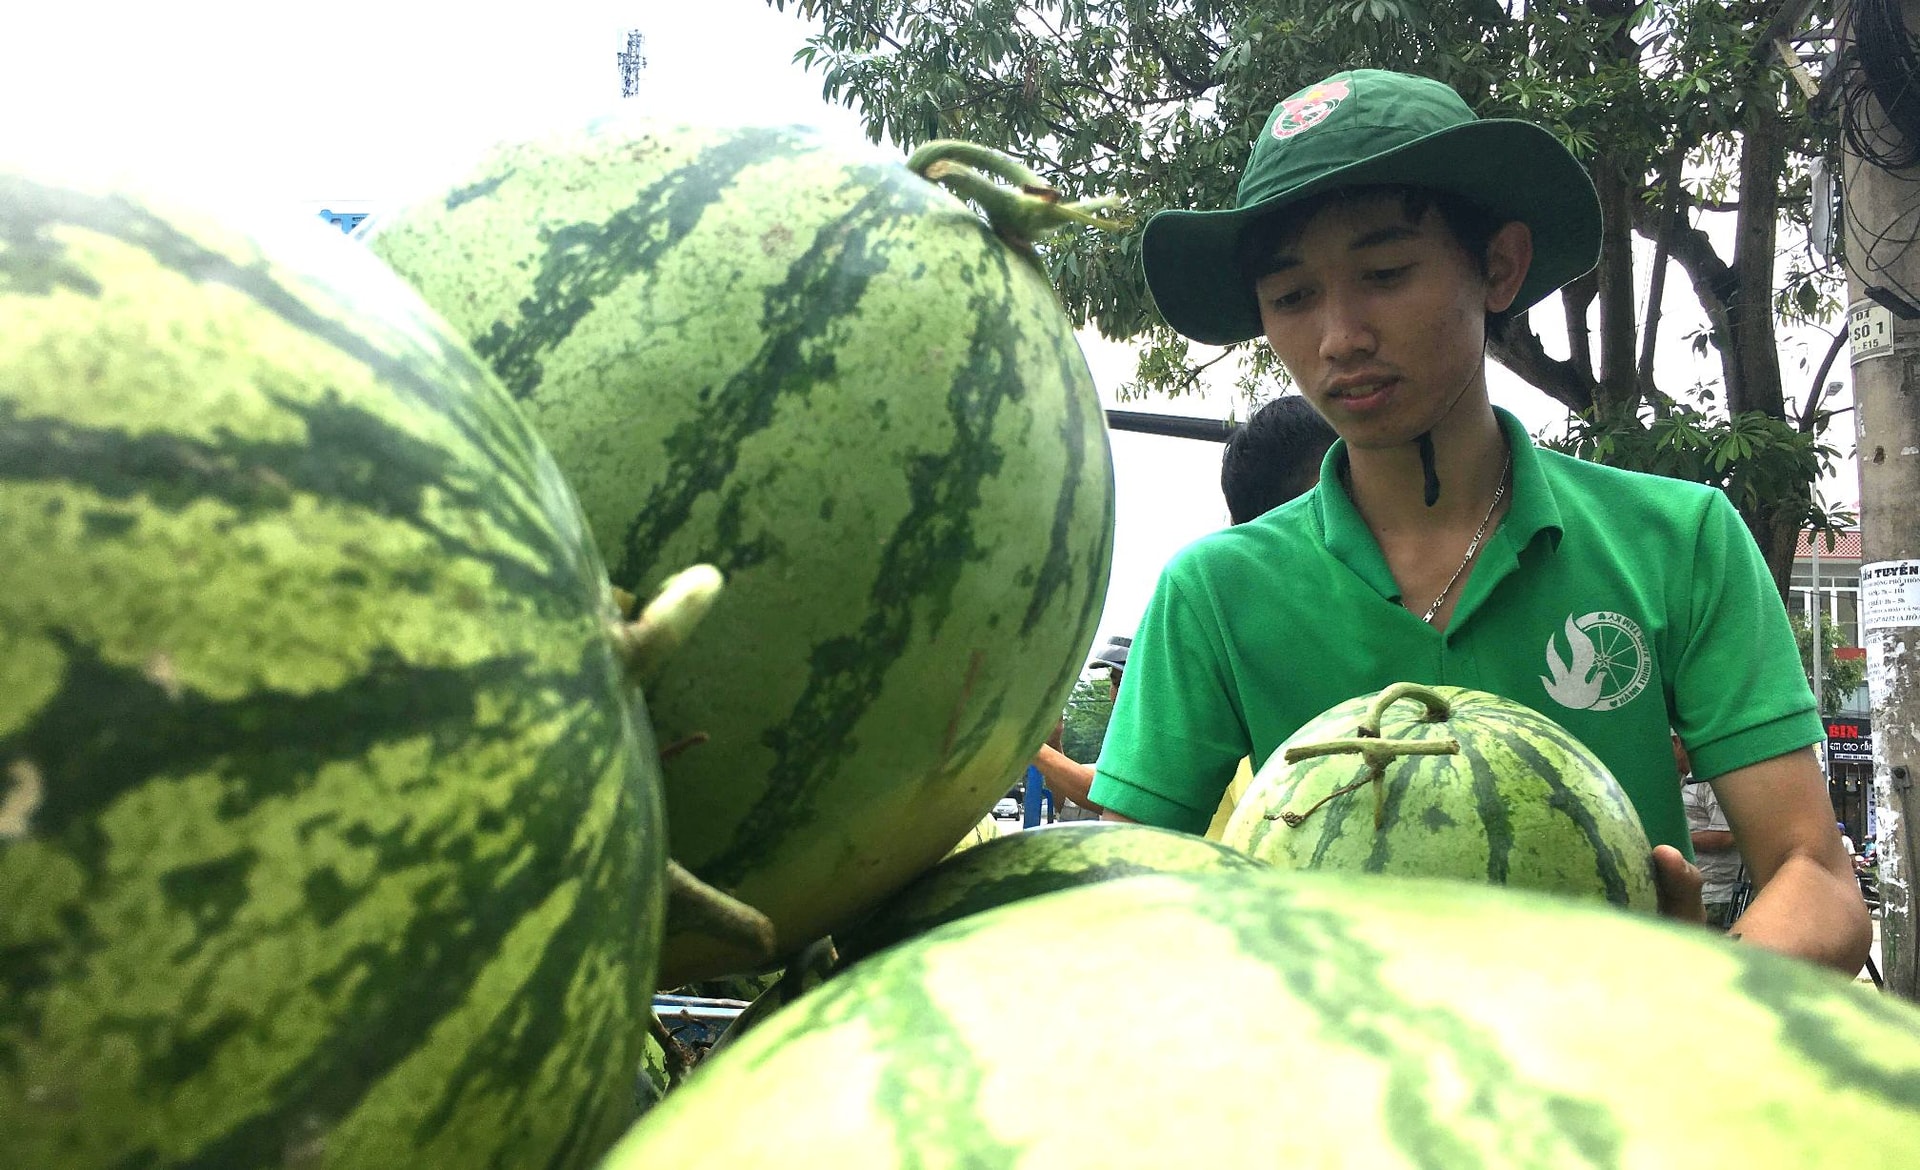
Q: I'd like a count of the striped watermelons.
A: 5